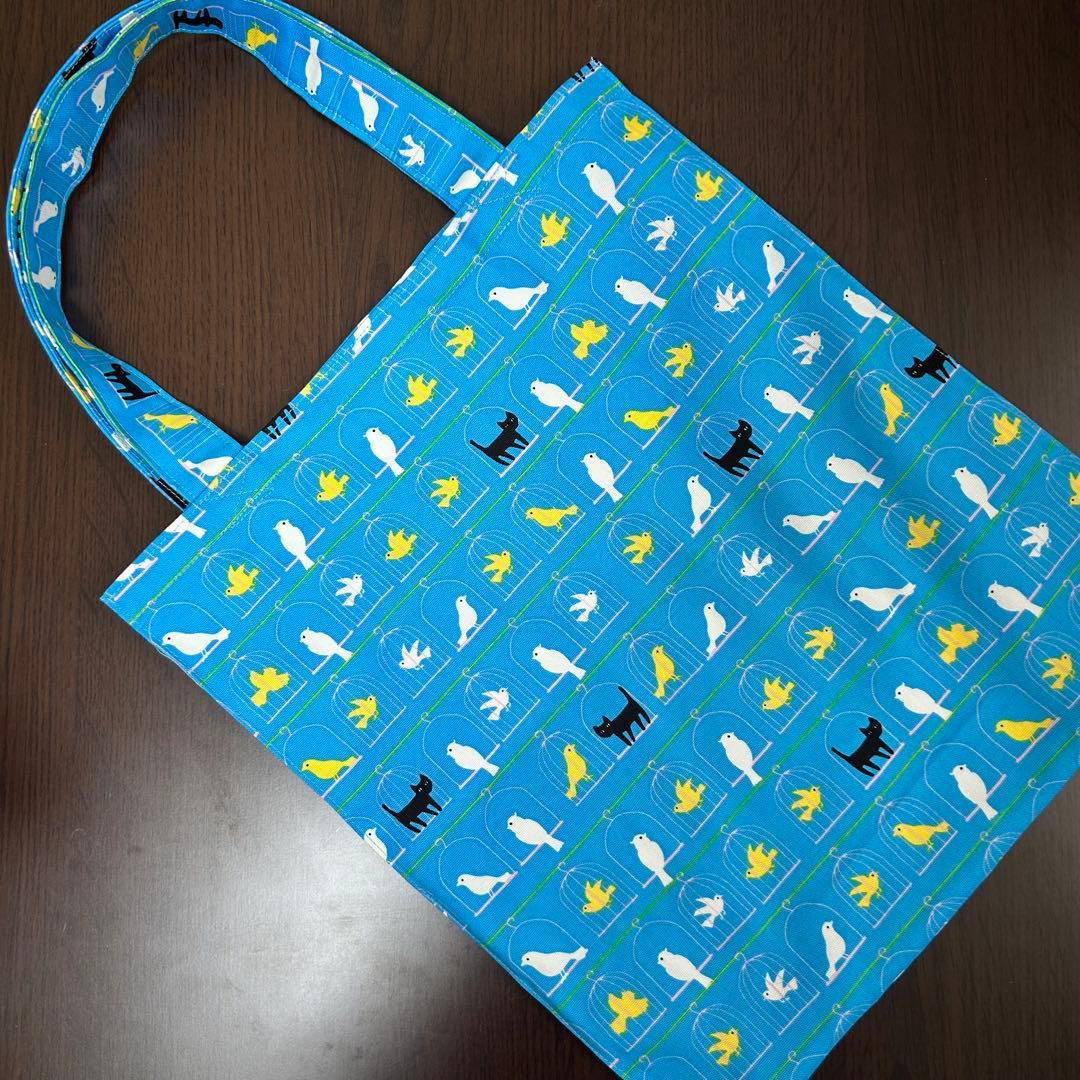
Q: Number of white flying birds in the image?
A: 13